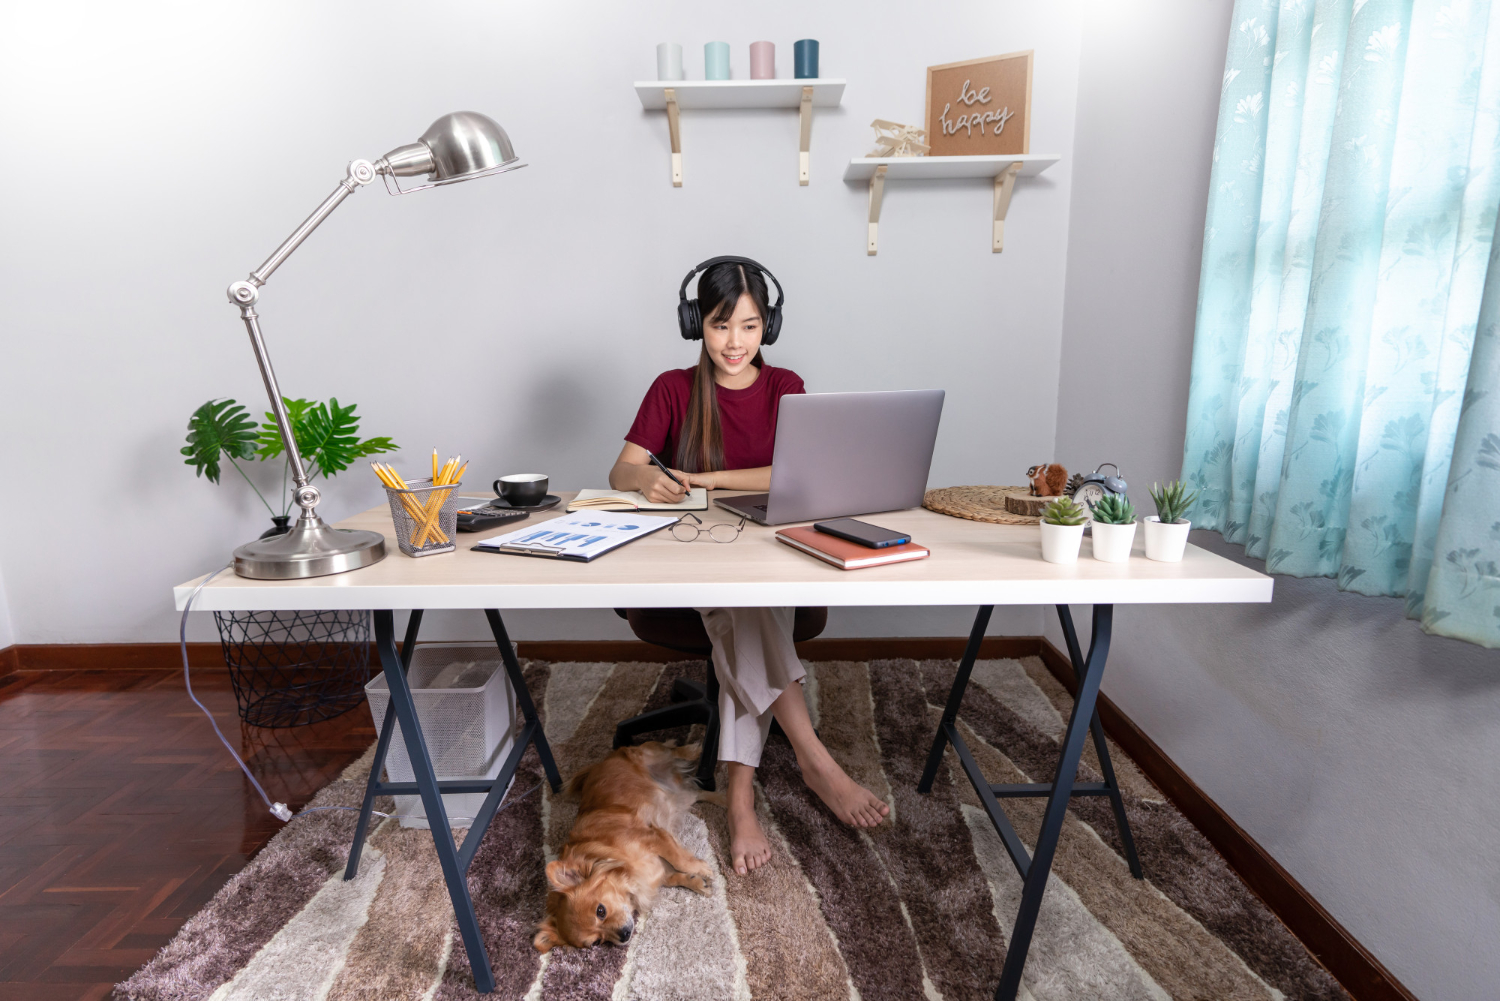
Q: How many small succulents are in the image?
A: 3